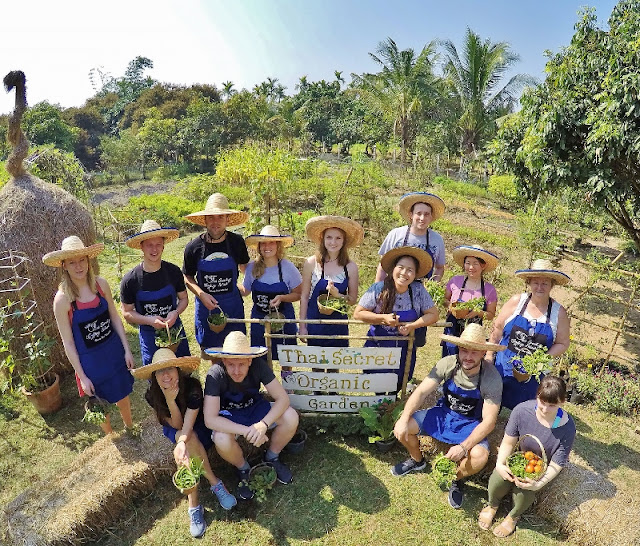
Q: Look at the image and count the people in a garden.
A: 13